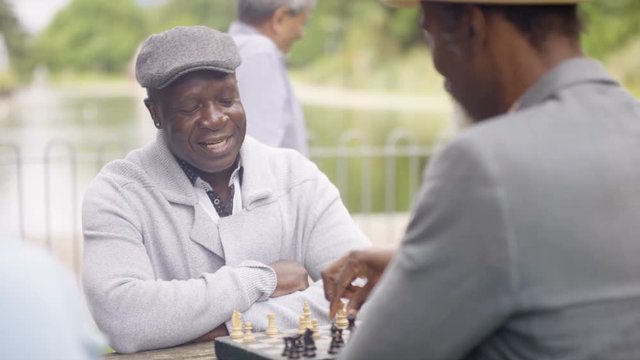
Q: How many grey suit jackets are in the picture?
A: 1